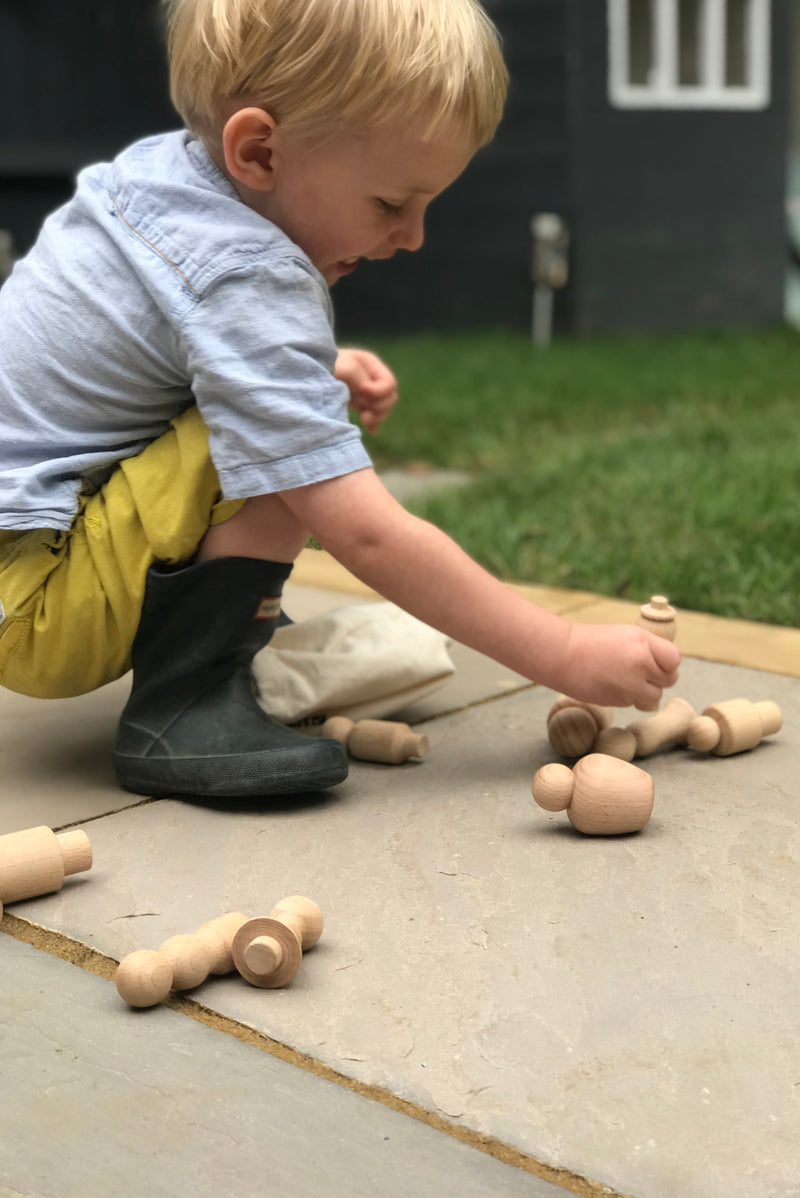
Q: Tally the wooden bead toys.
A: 9